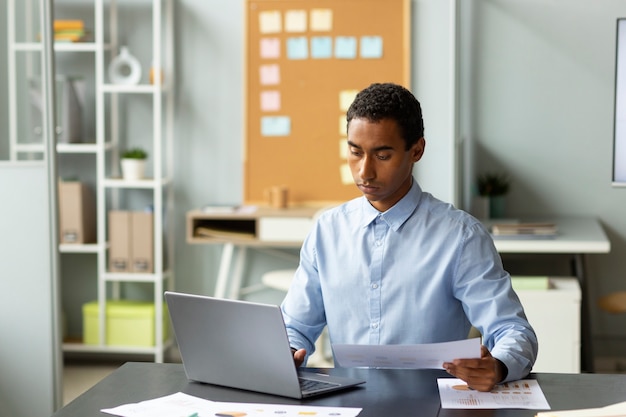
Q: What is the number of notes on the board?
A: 15